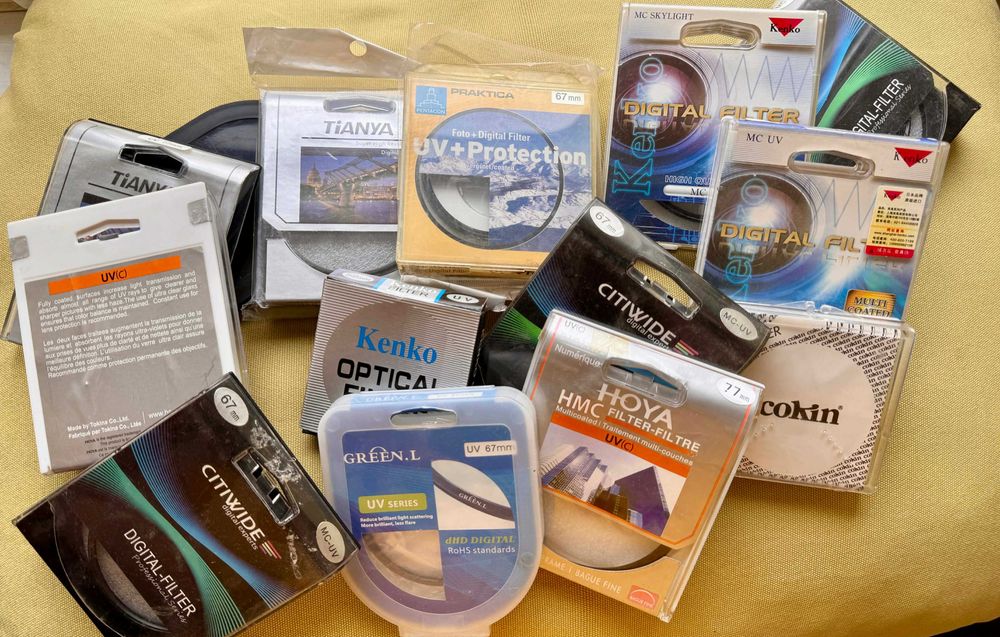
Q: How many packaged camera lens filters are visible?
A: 13